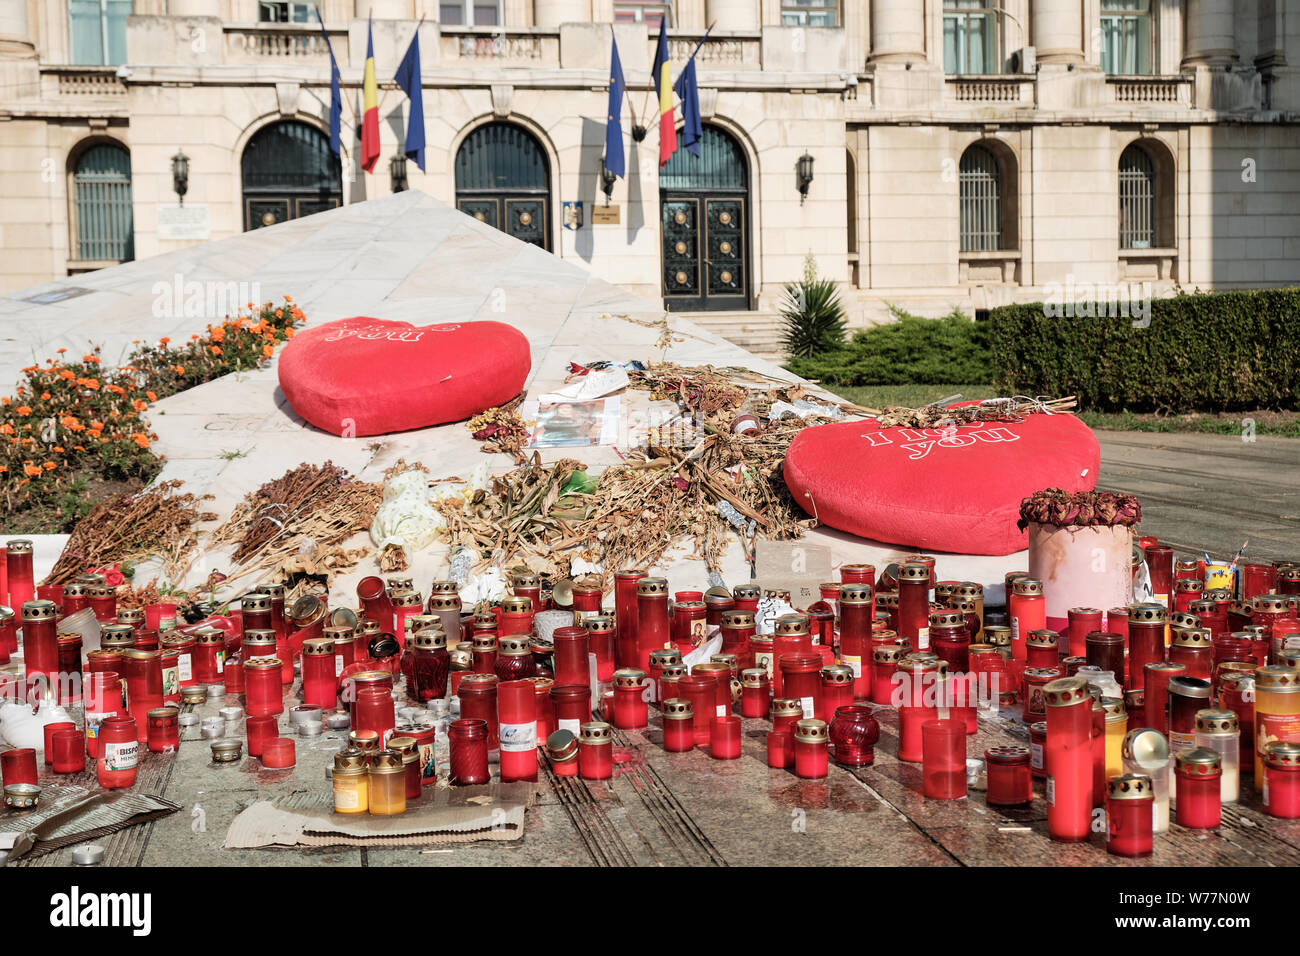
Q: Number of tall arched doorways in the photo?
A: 3